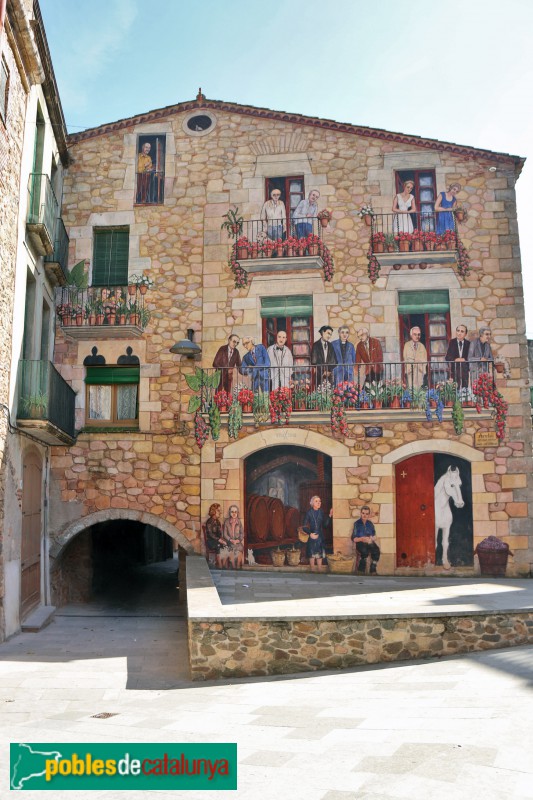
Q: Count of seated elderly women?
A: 2